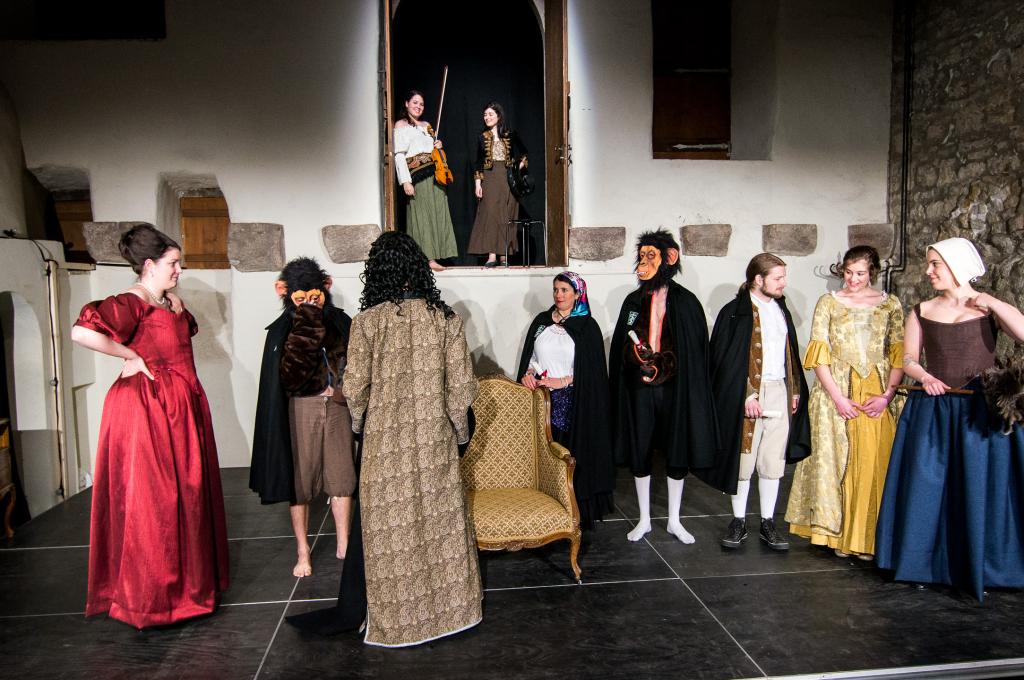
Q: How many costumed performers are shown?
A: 10